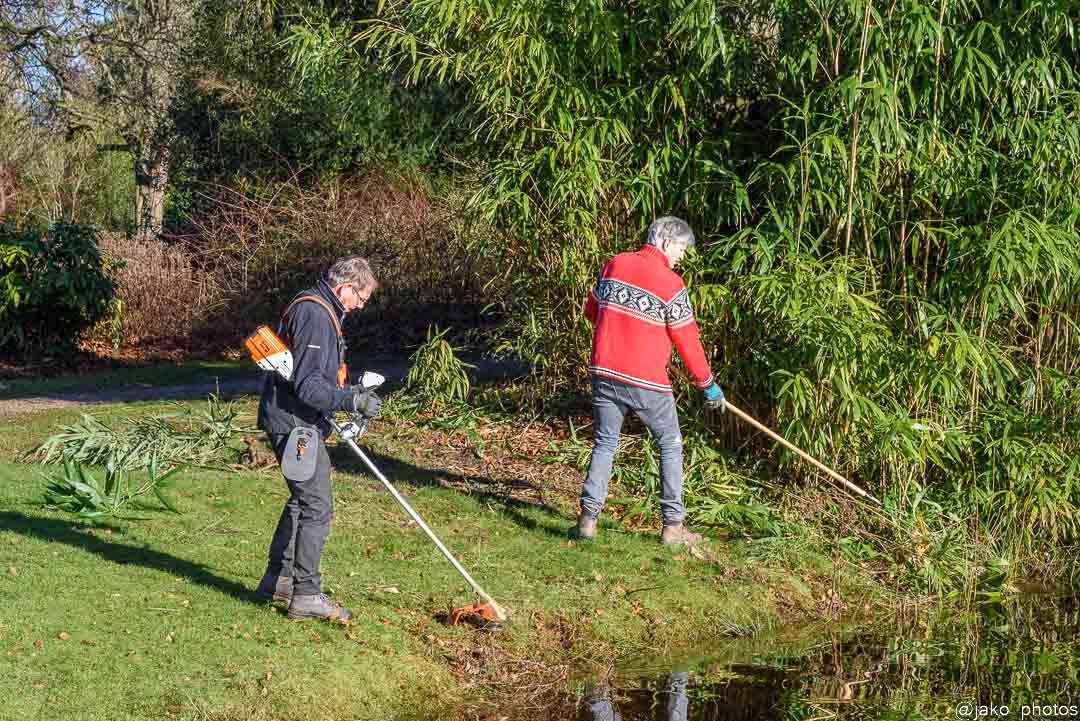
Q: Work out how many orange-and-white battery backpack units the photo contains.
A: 1